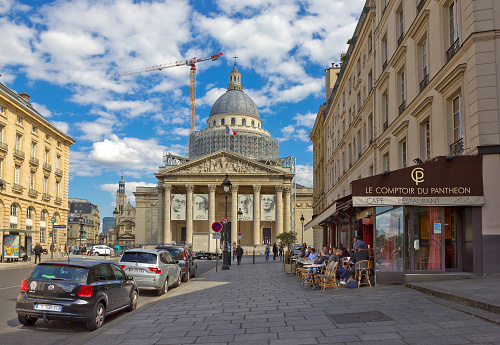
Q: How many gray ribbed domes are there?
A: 1